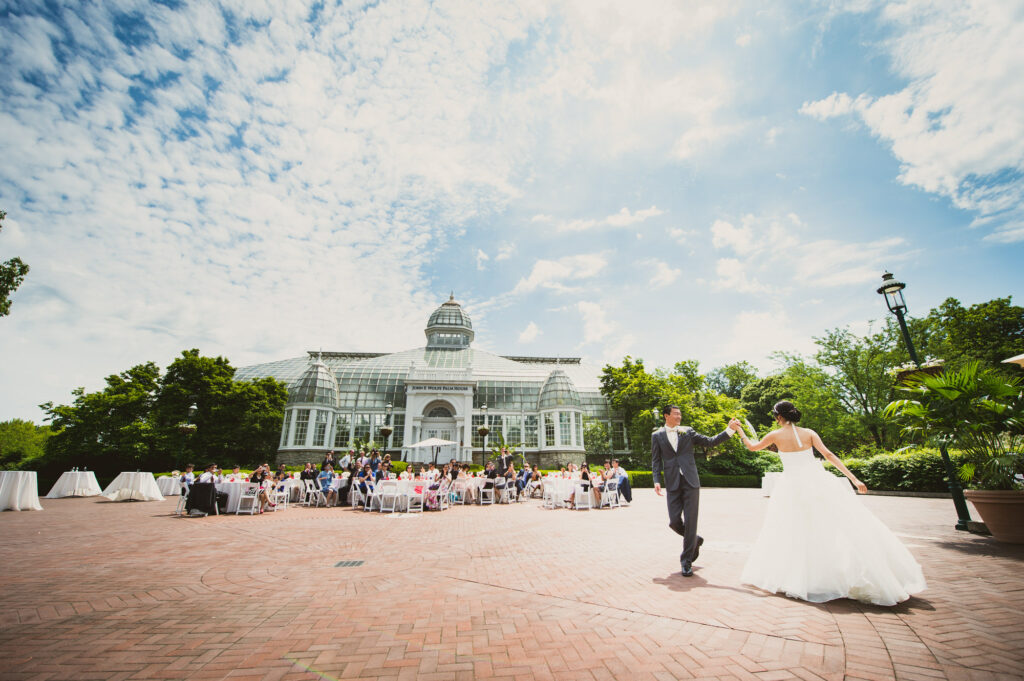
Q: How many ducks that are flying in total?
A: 0